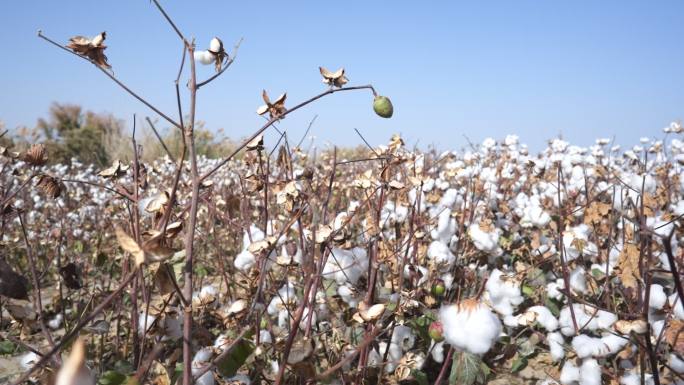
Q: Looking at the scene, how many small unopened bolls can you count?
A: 3